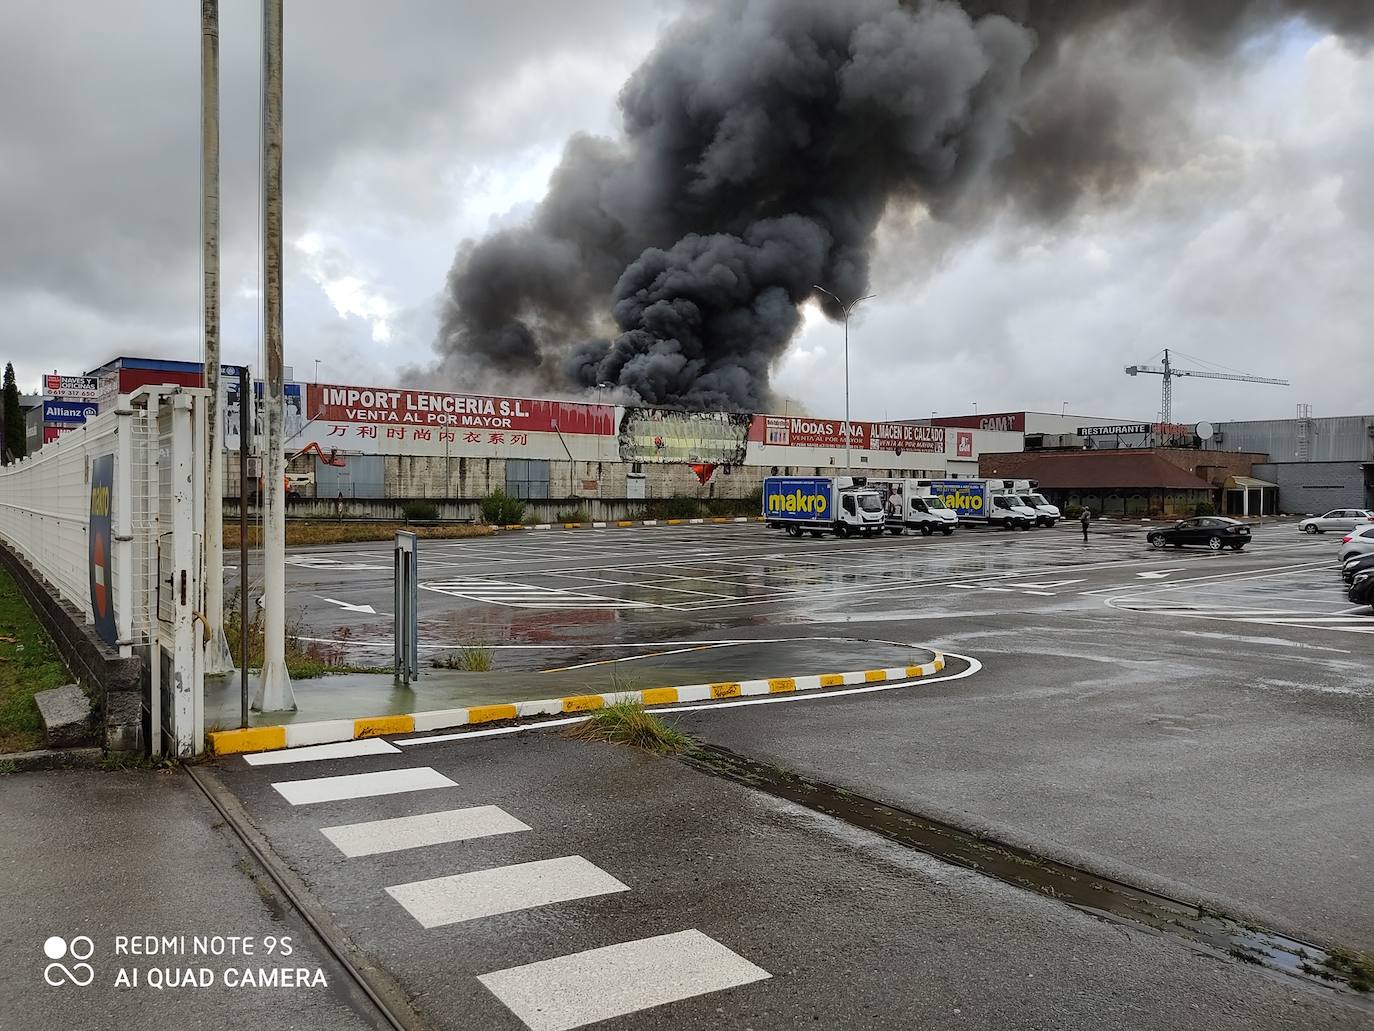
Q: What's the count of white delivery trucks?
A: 4